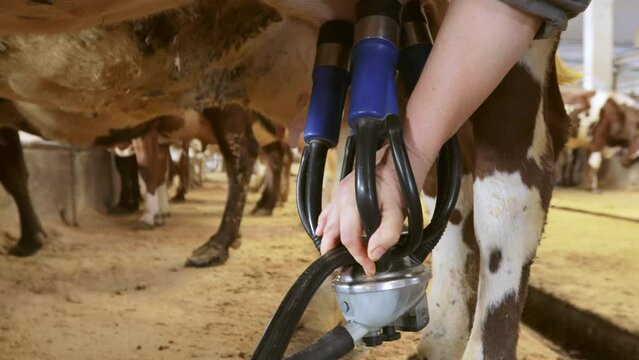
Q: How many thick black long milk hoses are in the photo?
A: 2